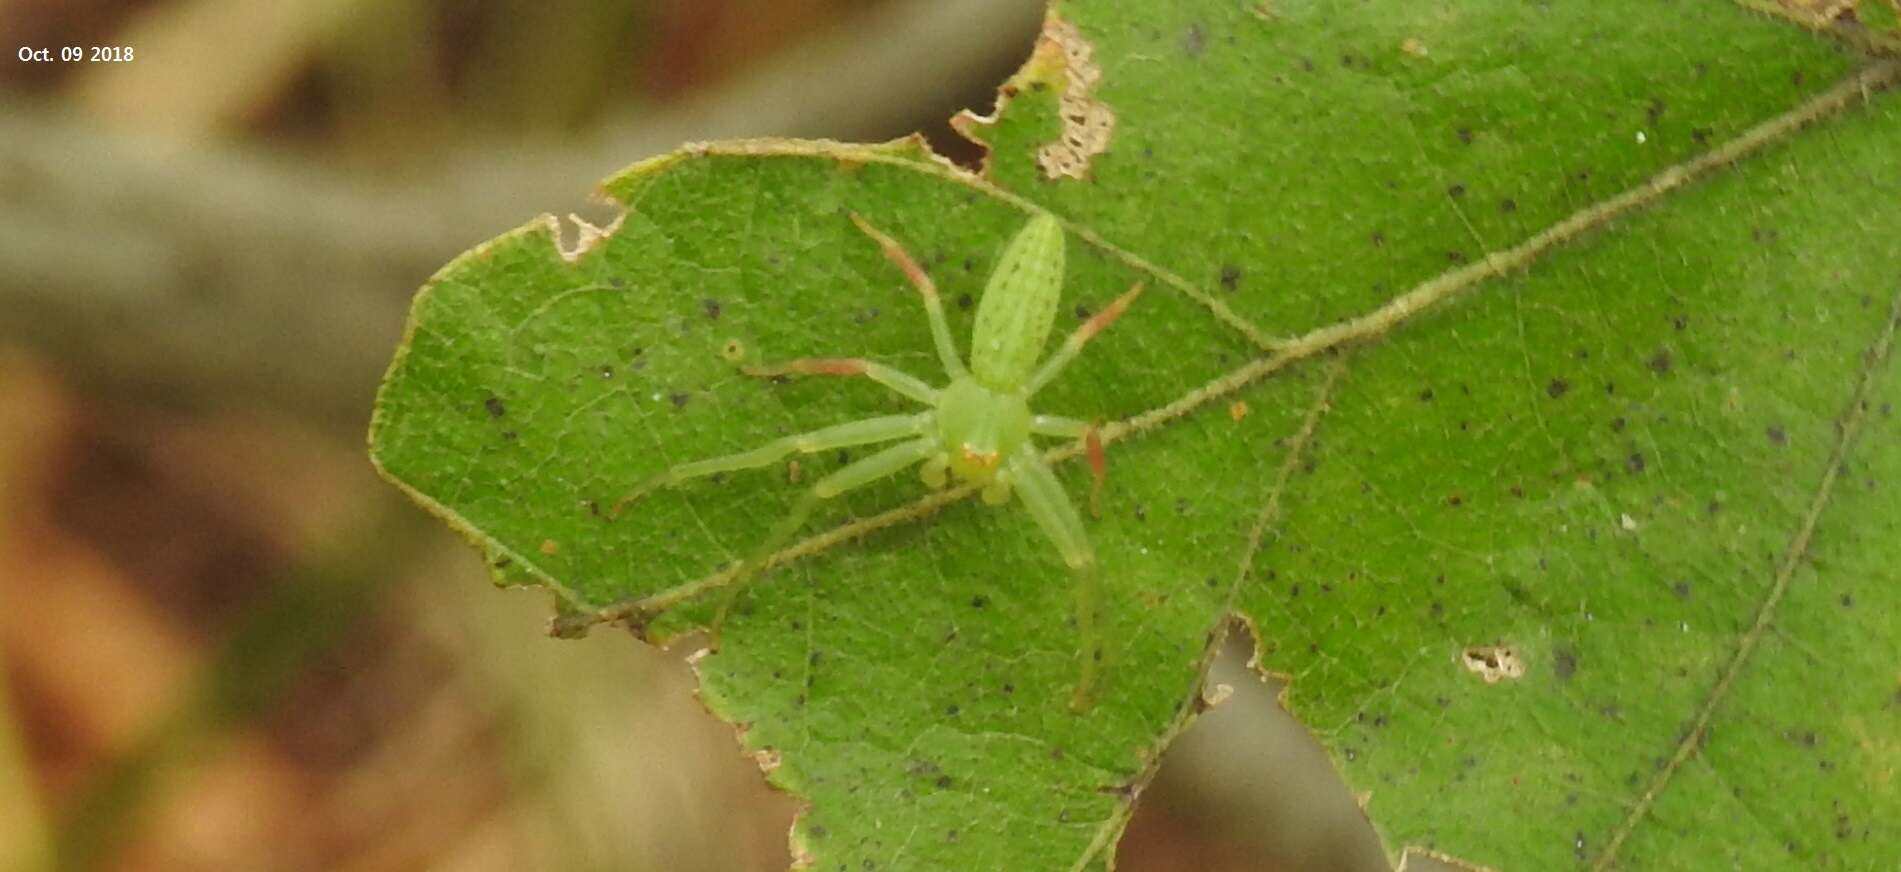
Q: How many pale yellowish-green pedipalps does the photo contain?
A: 2